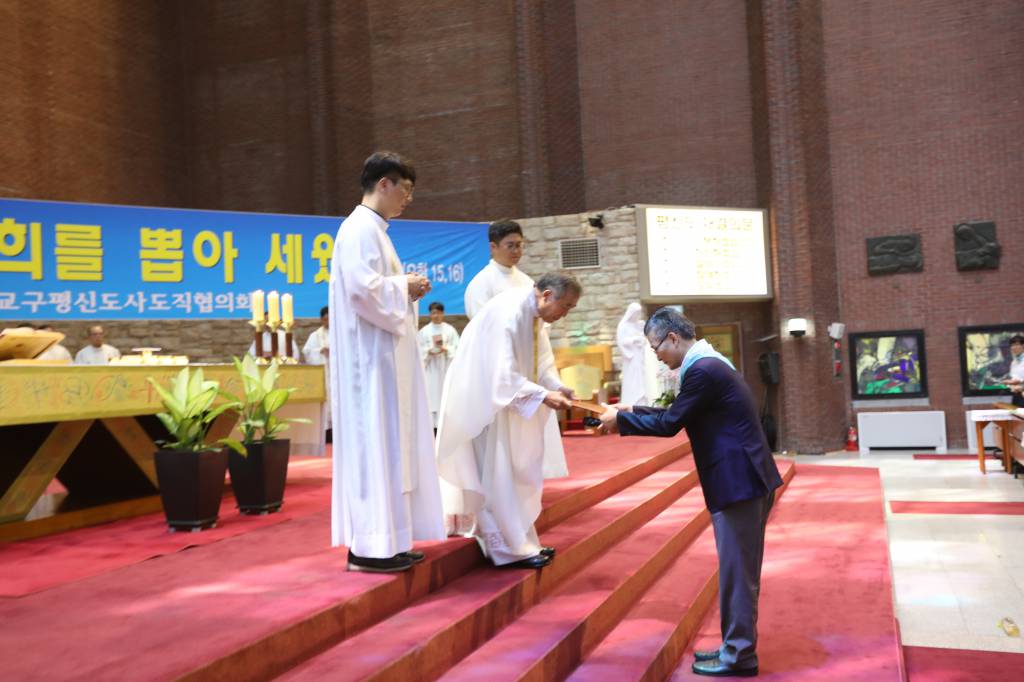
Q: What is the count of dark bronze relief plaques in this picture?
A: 2